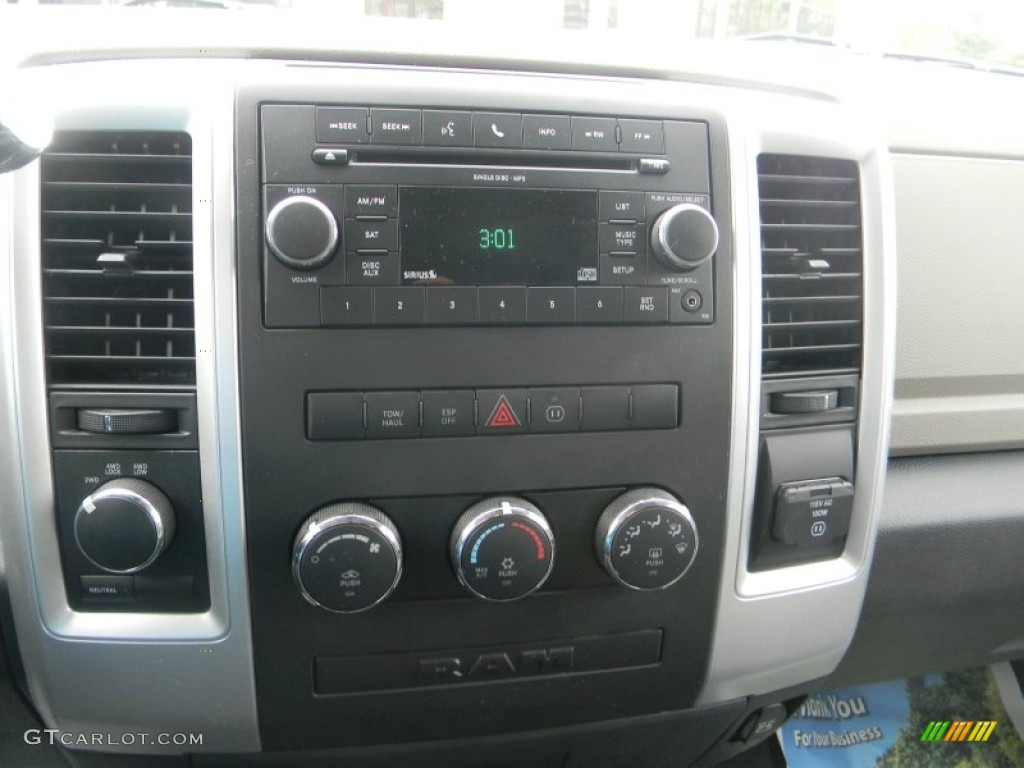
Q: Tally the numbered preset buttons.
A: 6